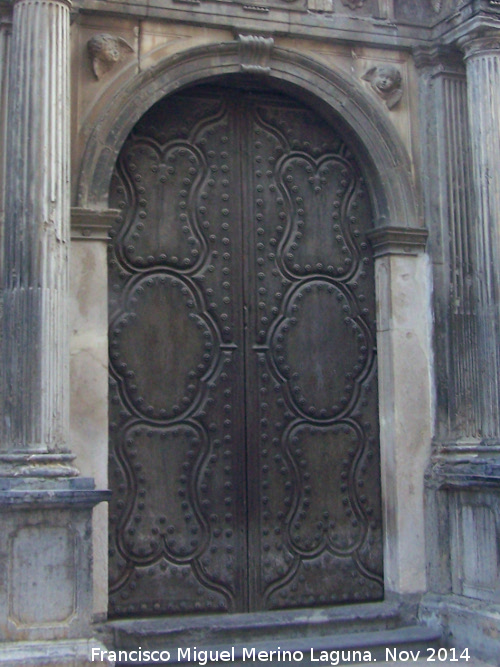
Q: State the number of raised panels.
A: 6